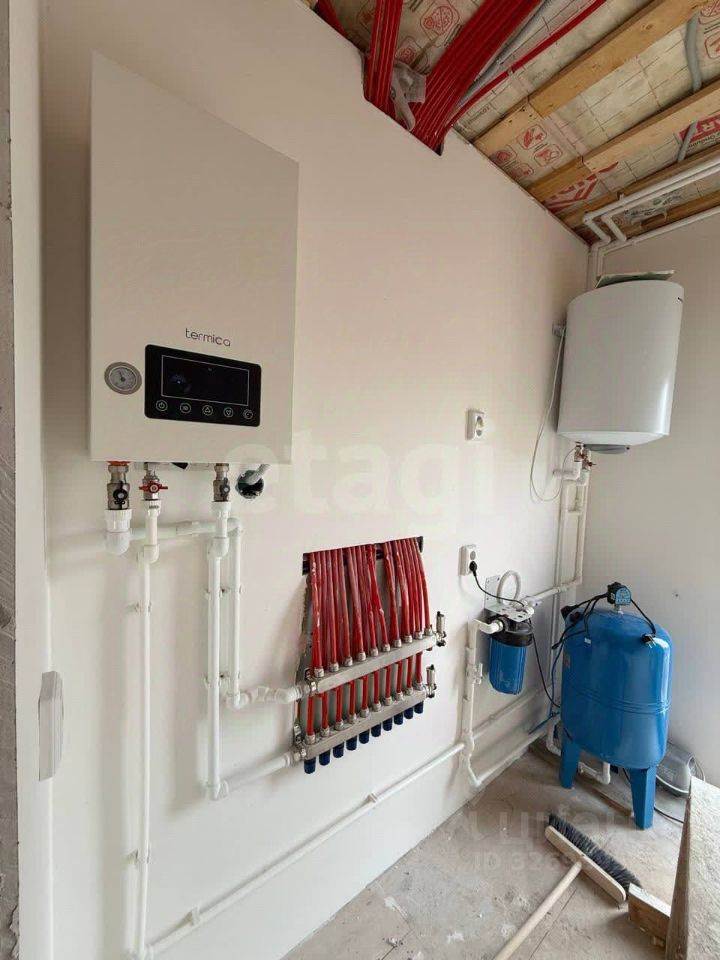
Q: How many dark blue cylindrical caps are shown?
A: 10